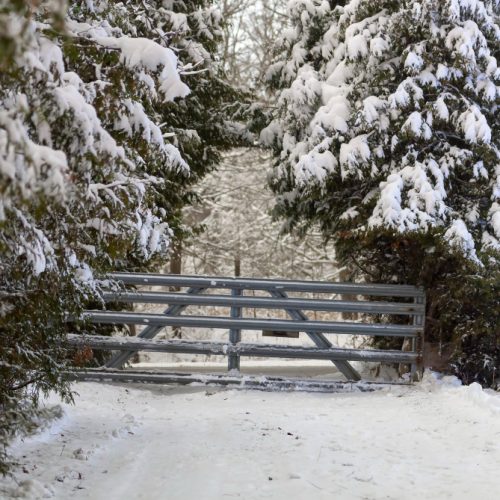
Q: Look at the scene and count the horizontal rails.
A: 5